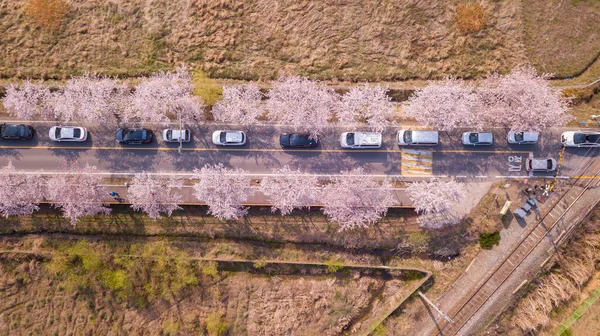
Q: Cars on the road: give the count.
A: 12